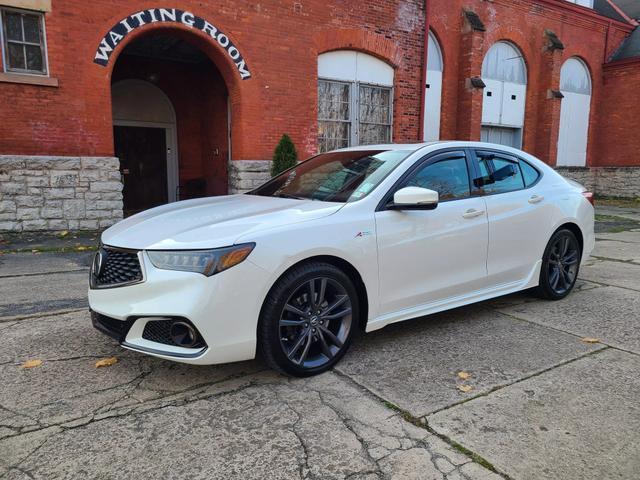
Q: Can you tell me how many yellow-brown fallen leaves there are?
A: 5